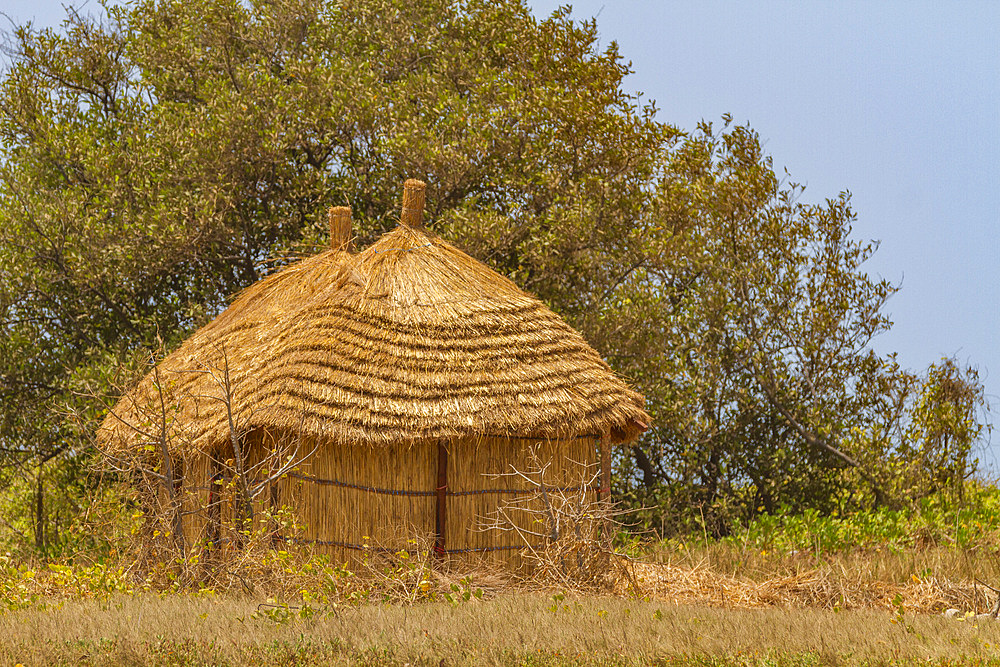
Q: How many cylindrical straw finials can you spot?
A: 2